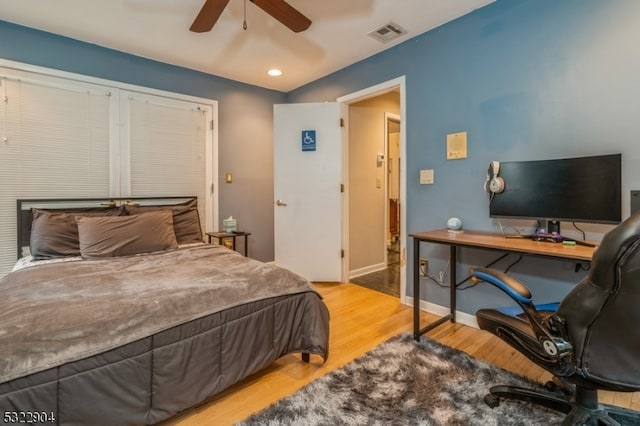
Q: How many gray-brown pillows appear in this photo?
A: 3